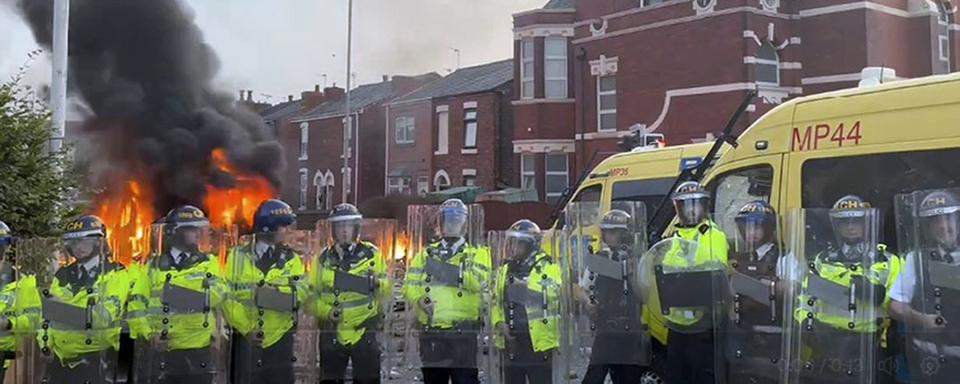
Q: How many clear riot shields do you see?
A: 11